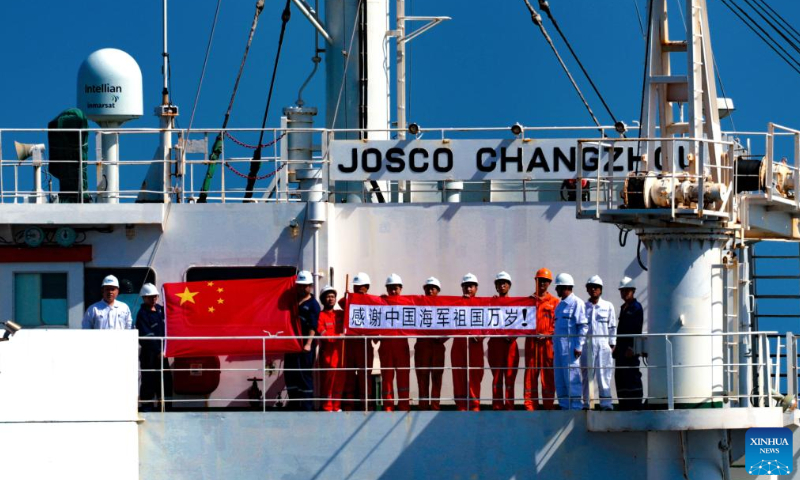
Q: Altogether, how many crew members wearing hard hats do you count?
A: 13